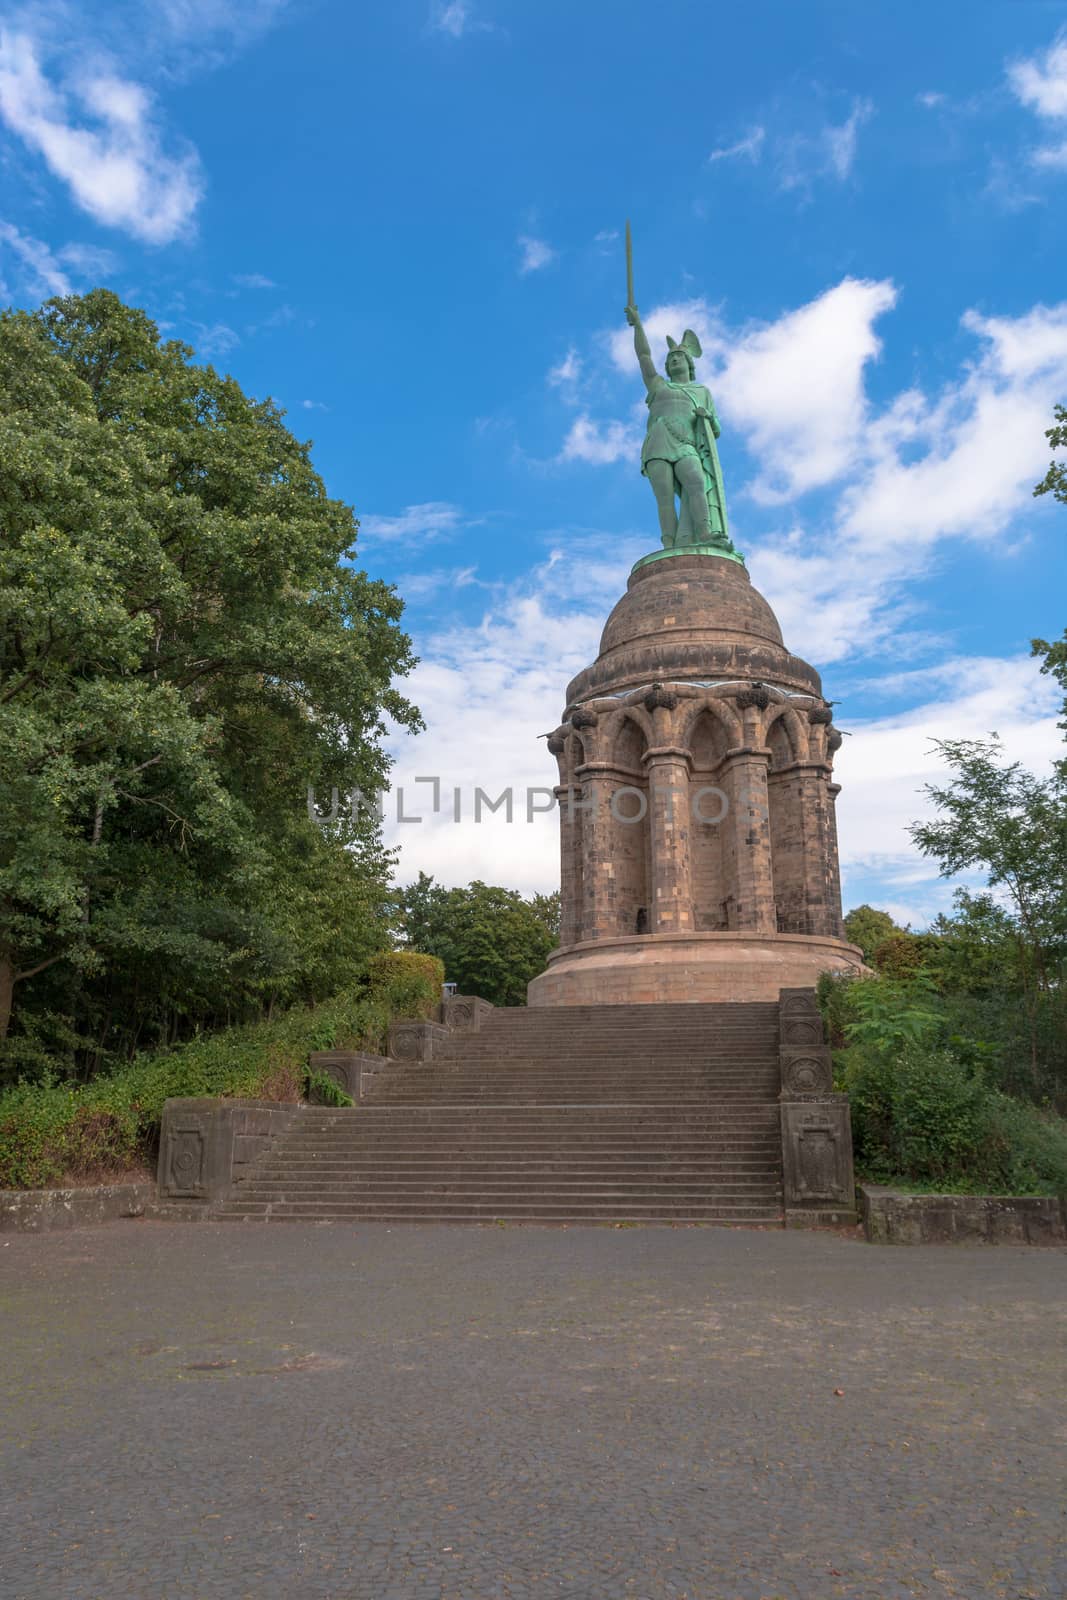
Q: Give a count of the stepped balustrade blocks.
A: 8